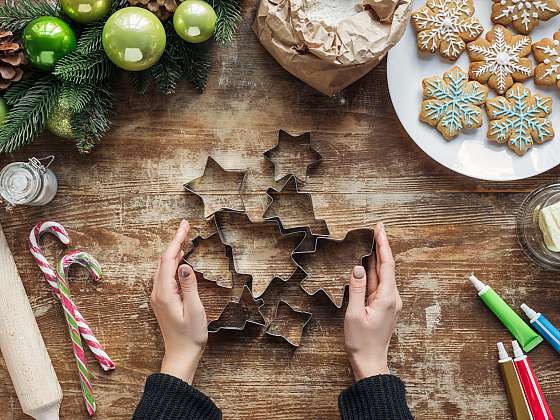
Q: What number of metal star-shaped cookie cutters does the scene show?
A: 3